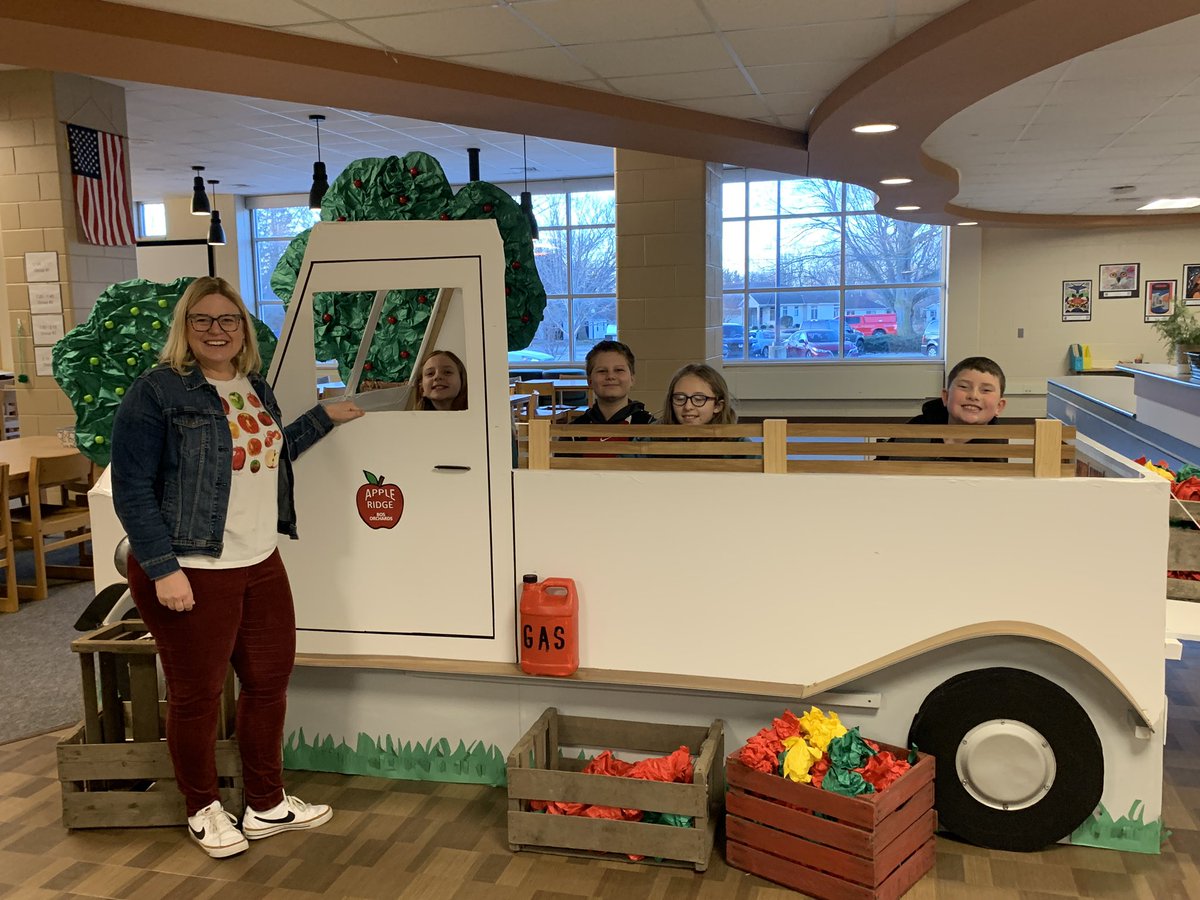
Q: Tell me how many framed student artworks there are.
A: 4